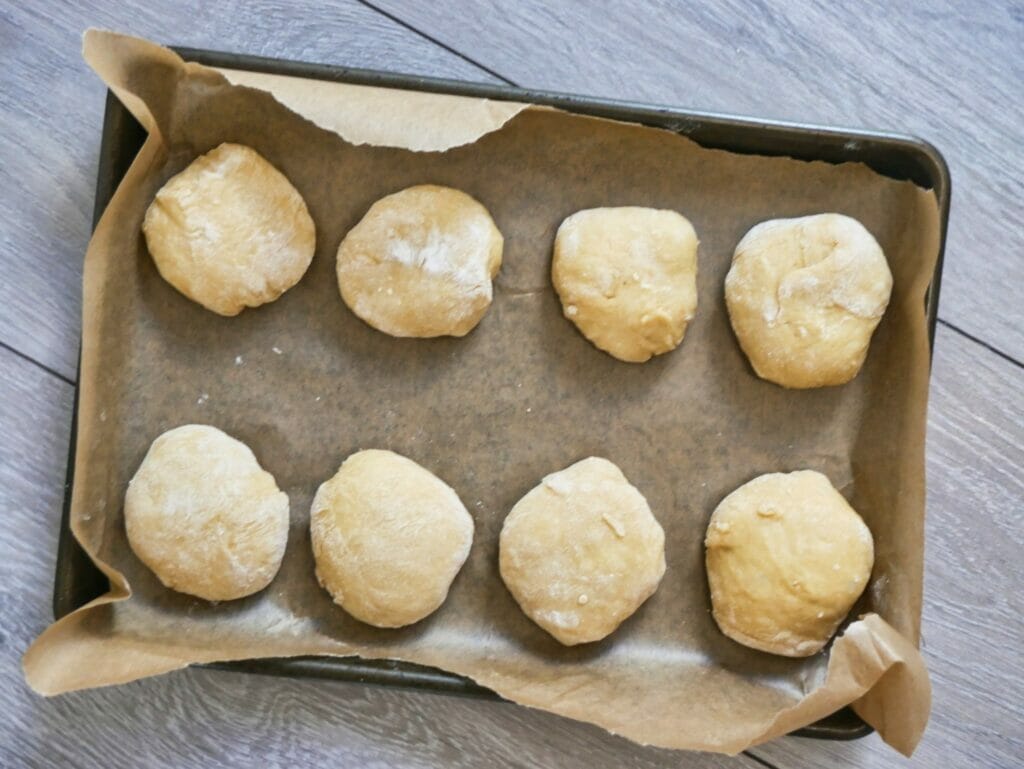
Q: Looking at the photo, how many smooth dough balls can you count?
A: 8